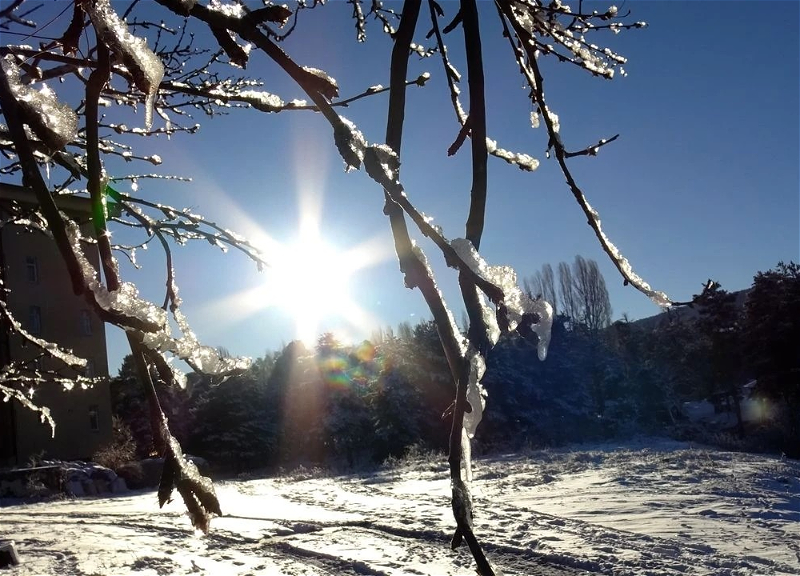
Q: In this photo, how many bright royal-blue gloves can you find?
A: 0